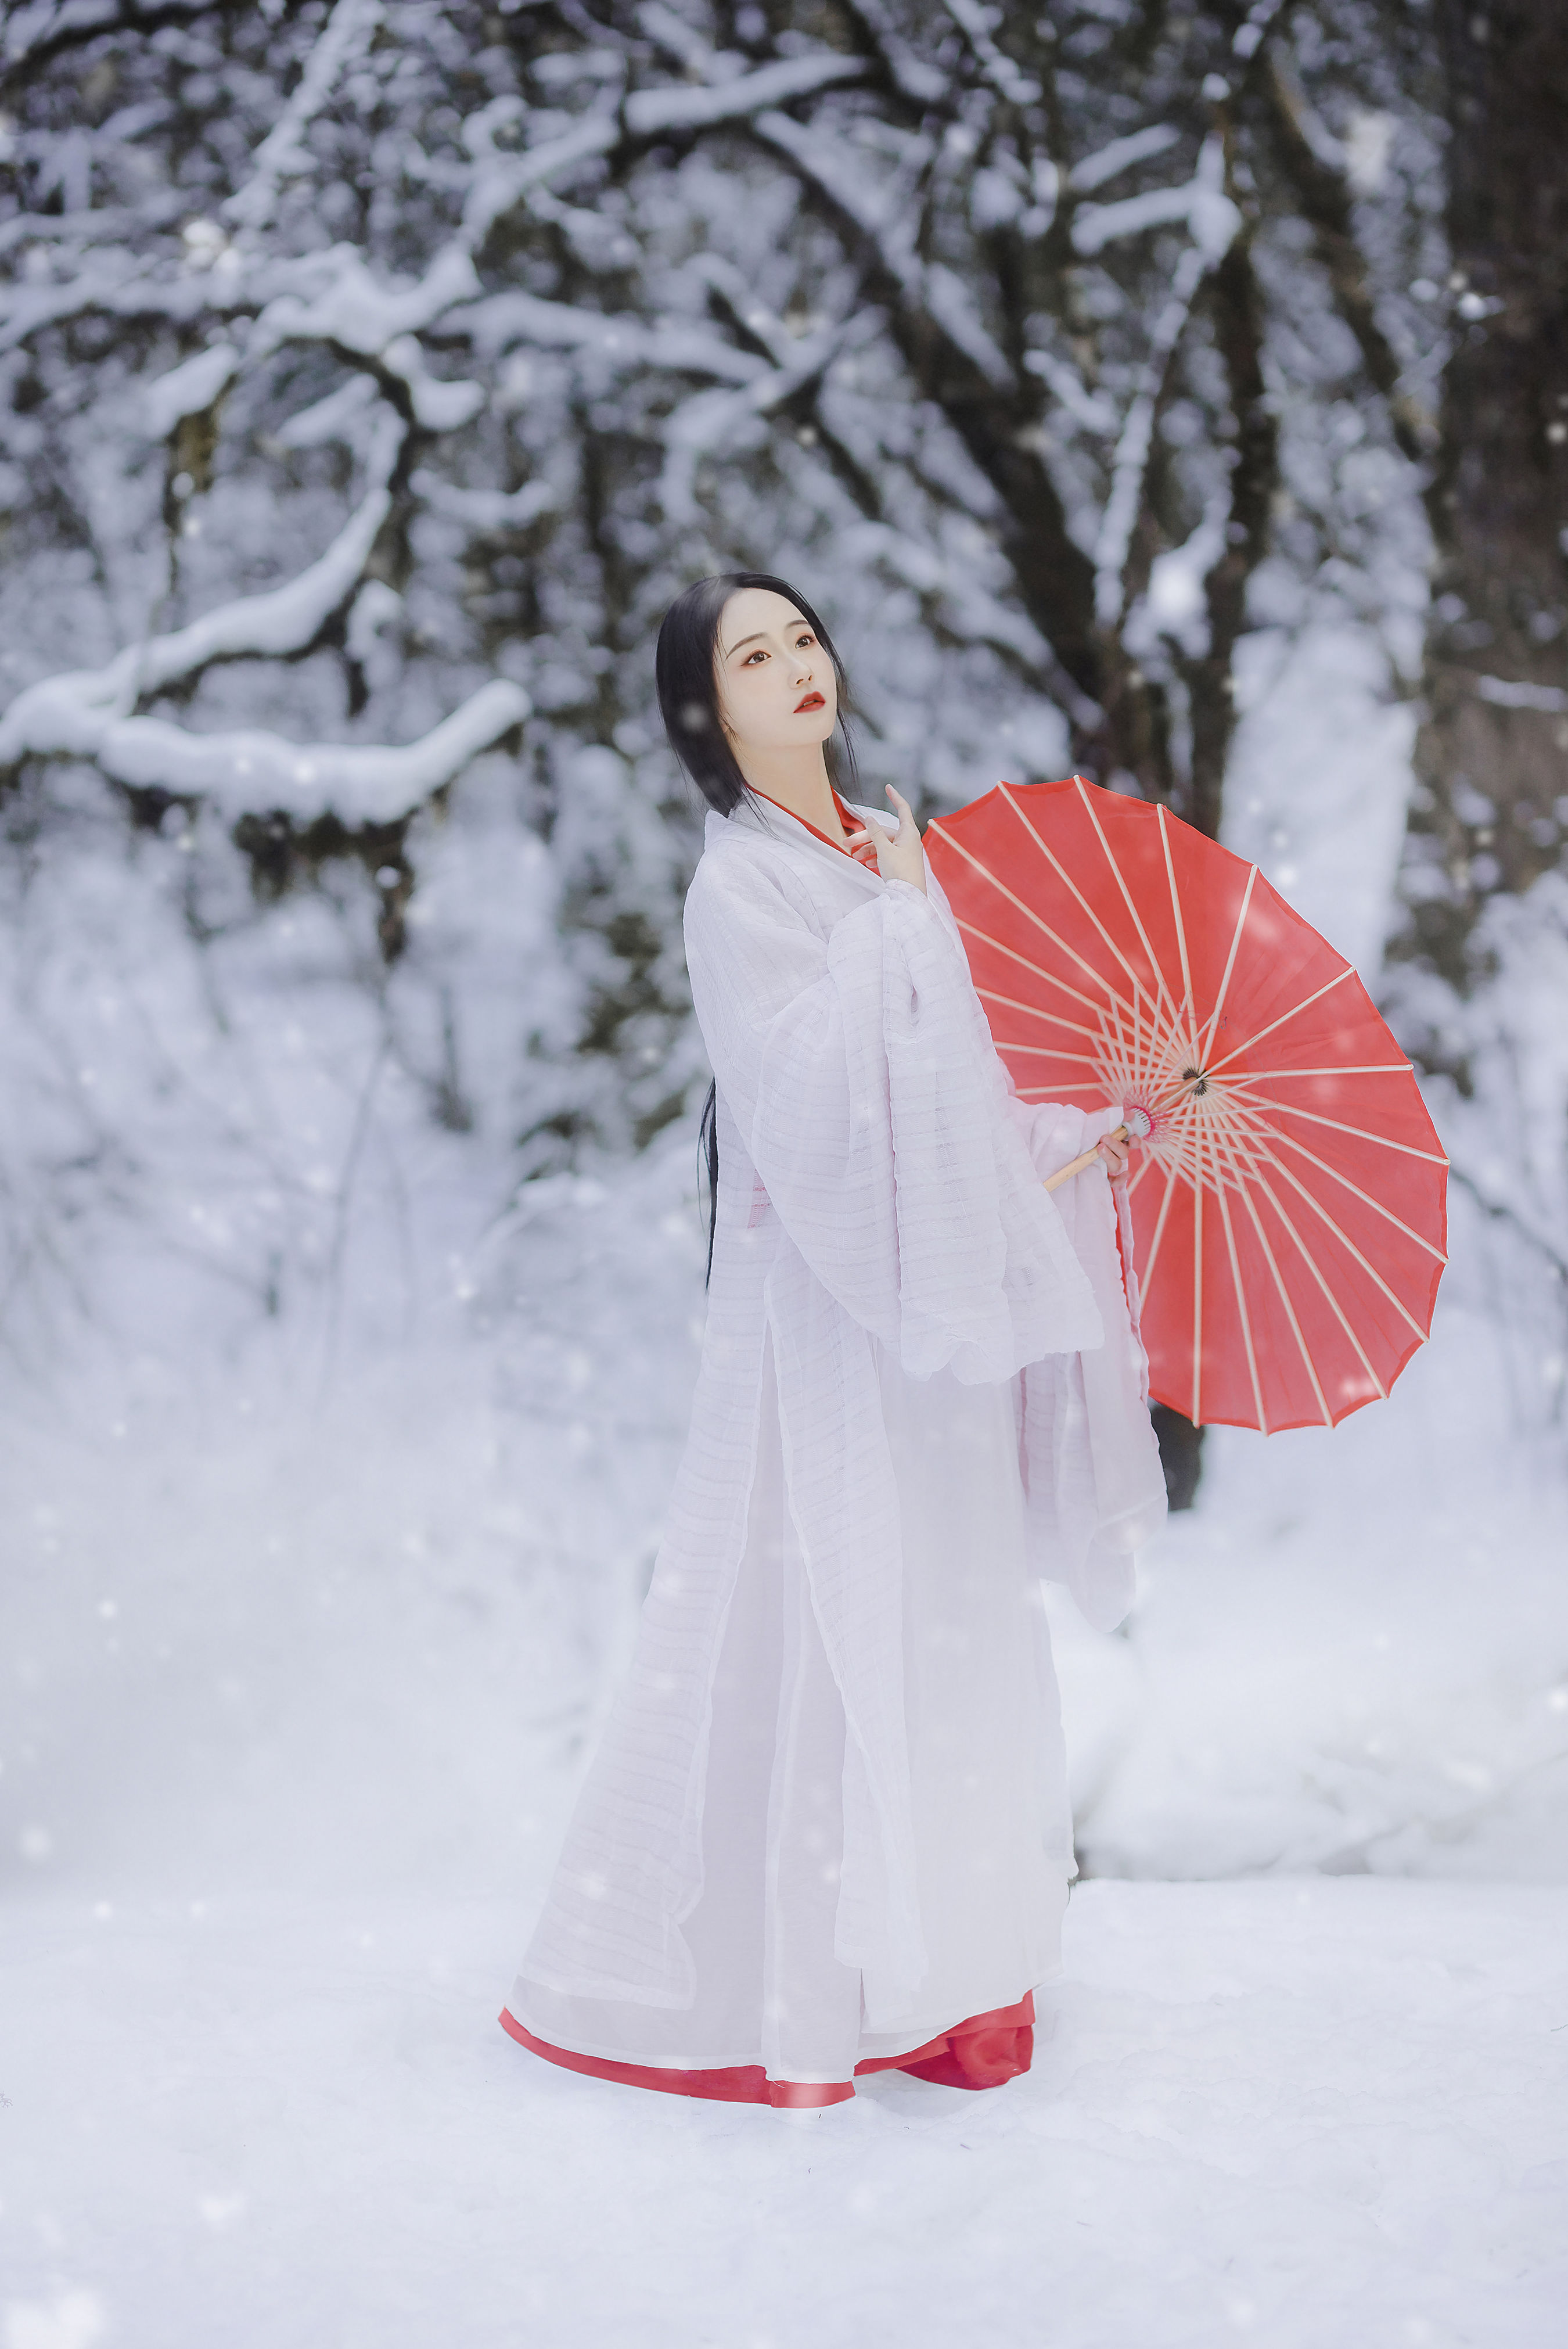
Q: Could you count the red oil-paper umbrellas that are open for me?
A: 1